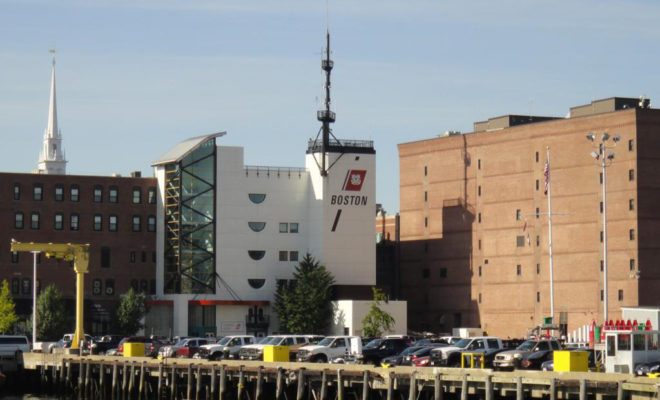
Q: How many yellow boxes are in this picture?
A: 3